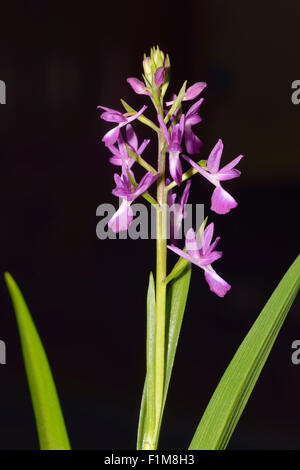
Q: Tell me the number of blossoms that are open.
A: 8